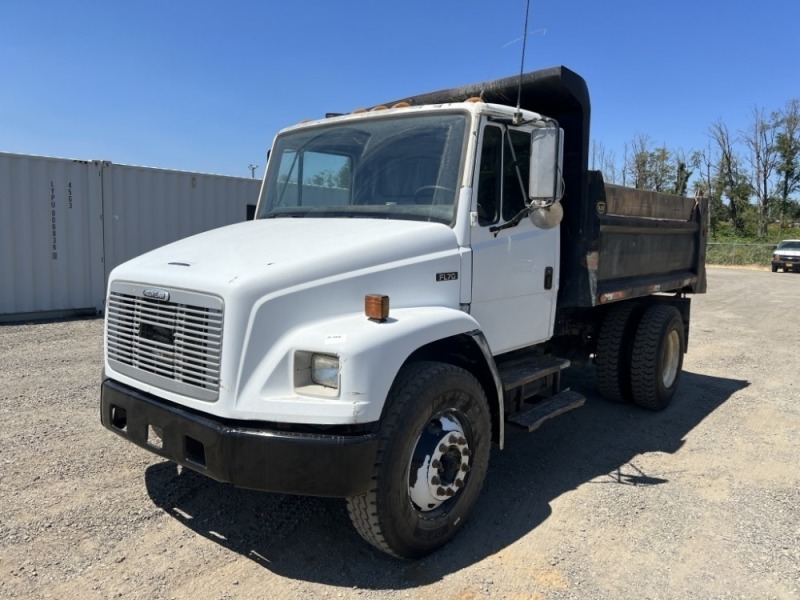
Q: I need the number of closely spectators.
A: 0